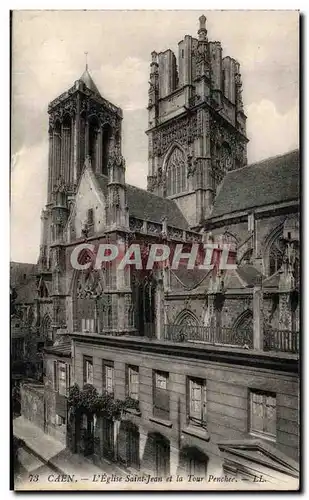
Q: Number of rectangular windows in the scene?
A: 7